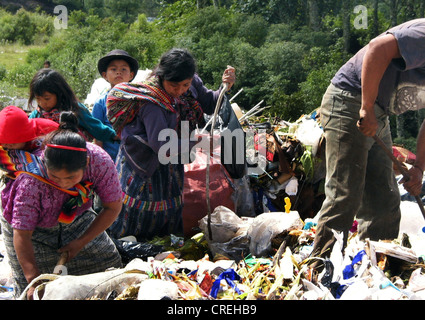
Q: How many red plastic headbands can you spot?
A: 1